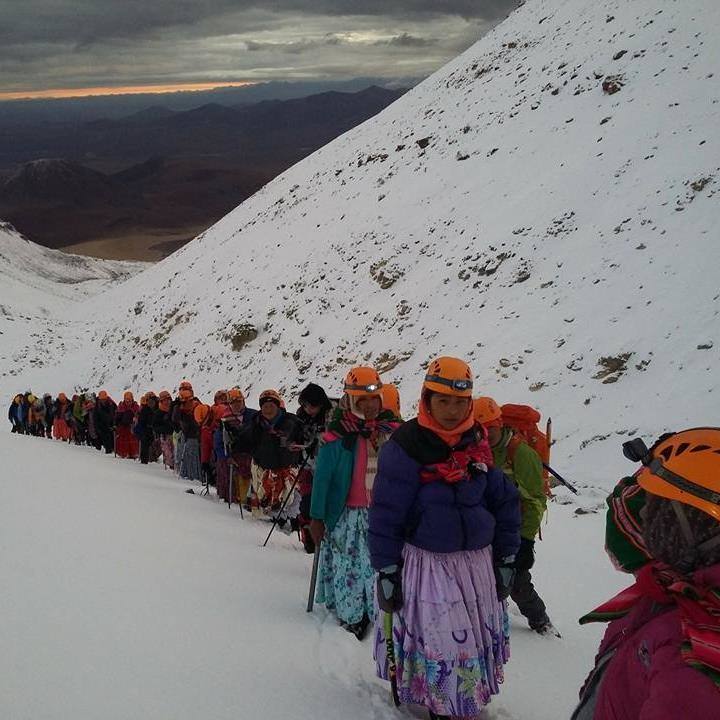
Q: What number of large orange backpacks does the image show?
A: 1